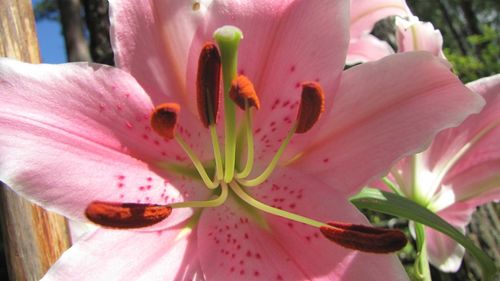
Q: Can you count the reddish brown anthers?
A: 6